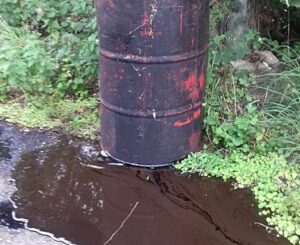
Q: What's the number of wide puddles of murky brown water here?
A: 1